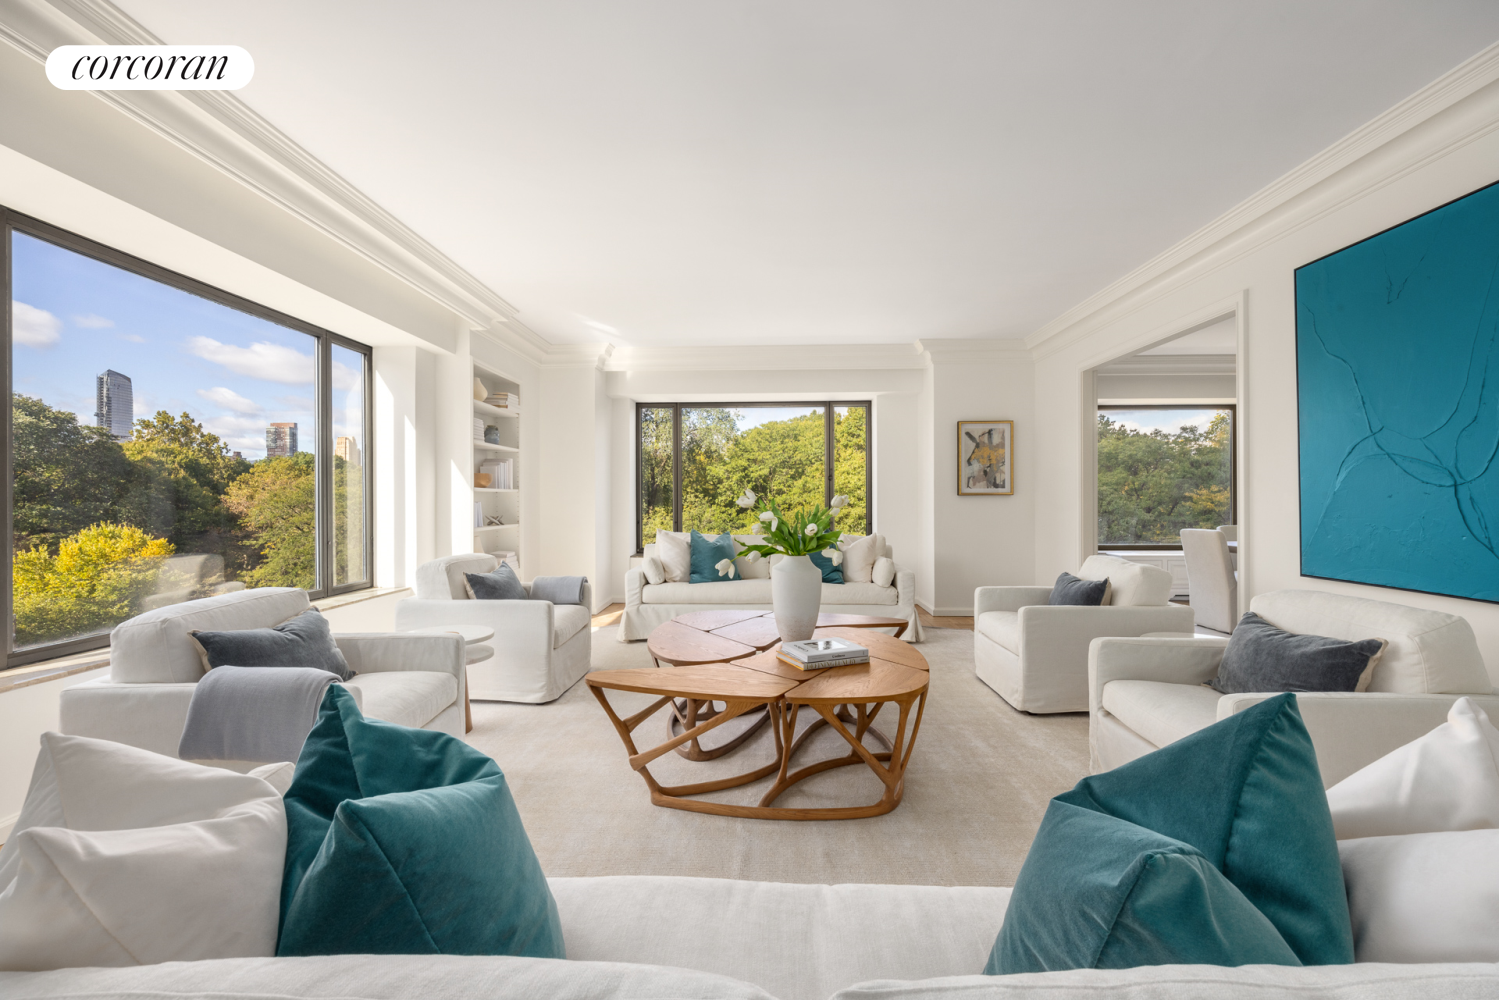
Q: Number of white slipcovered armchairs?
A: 4